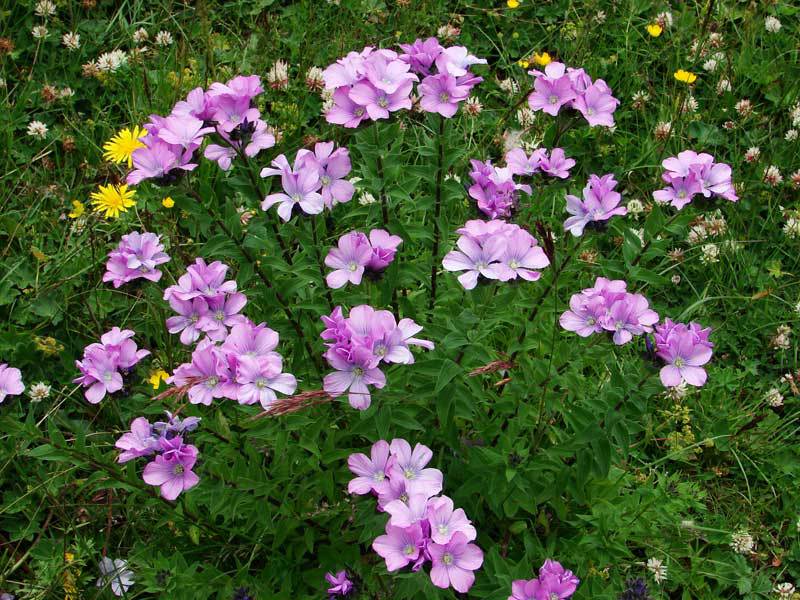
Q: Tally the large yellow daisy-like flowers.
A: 2